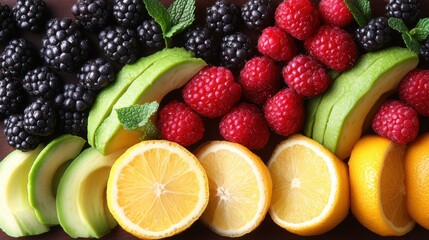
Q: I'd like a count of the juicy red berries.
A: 12